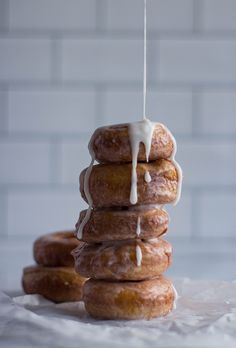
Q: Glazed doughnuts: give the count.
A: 7